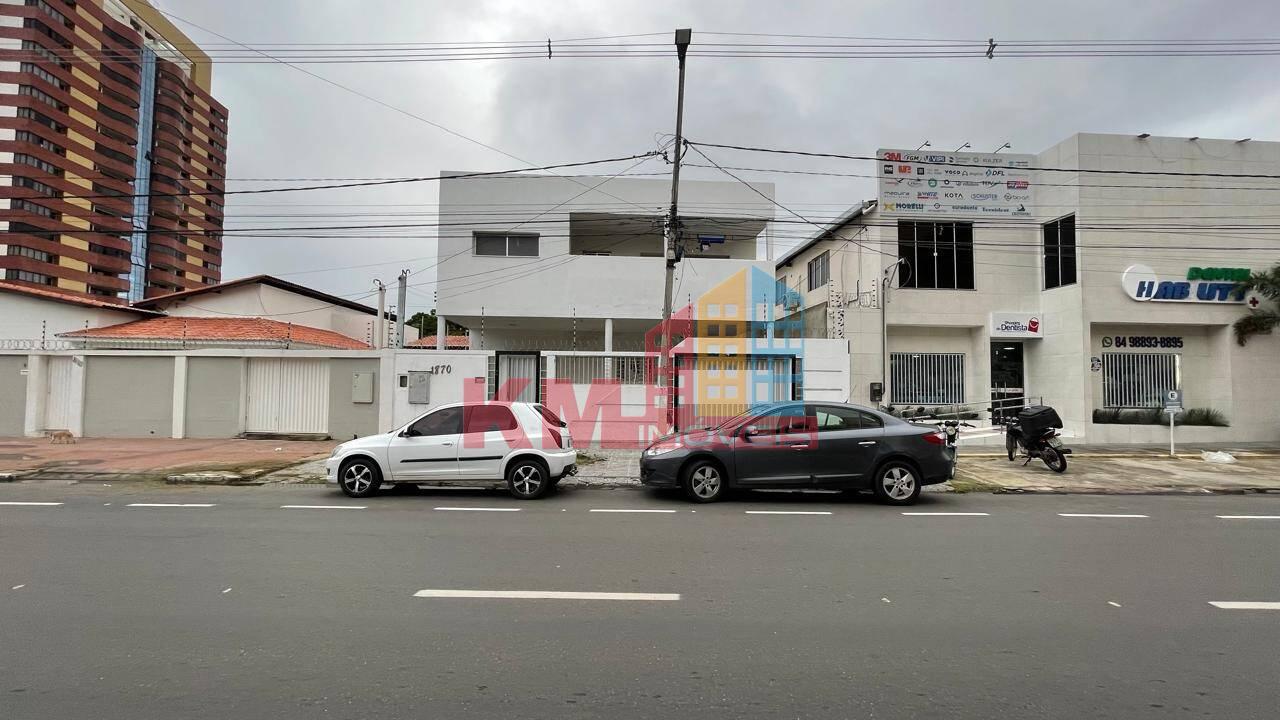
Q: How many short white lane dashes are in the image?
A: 9